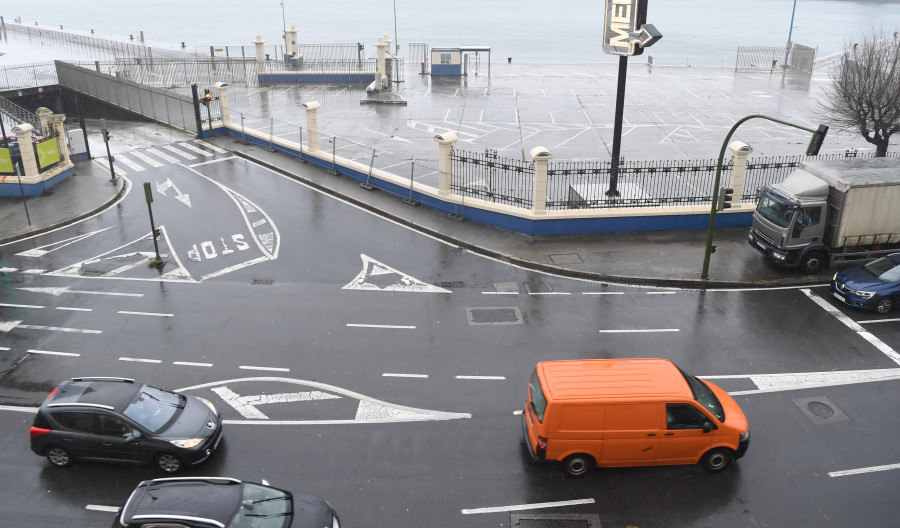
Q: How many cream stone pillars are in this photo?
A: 12